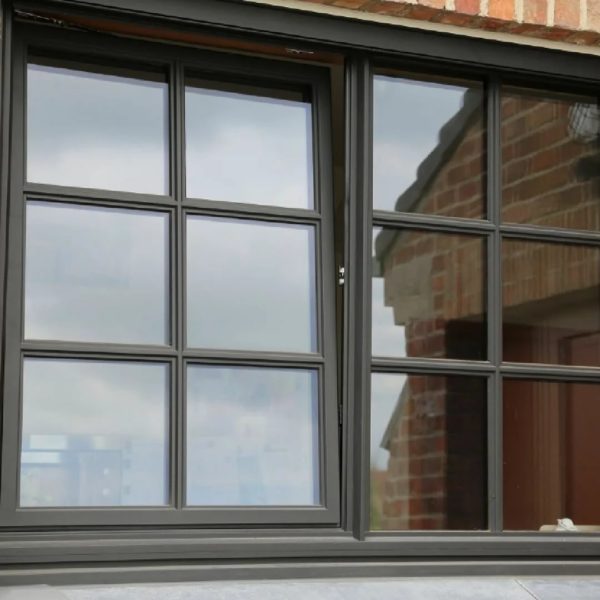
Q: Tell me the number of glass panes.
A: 12